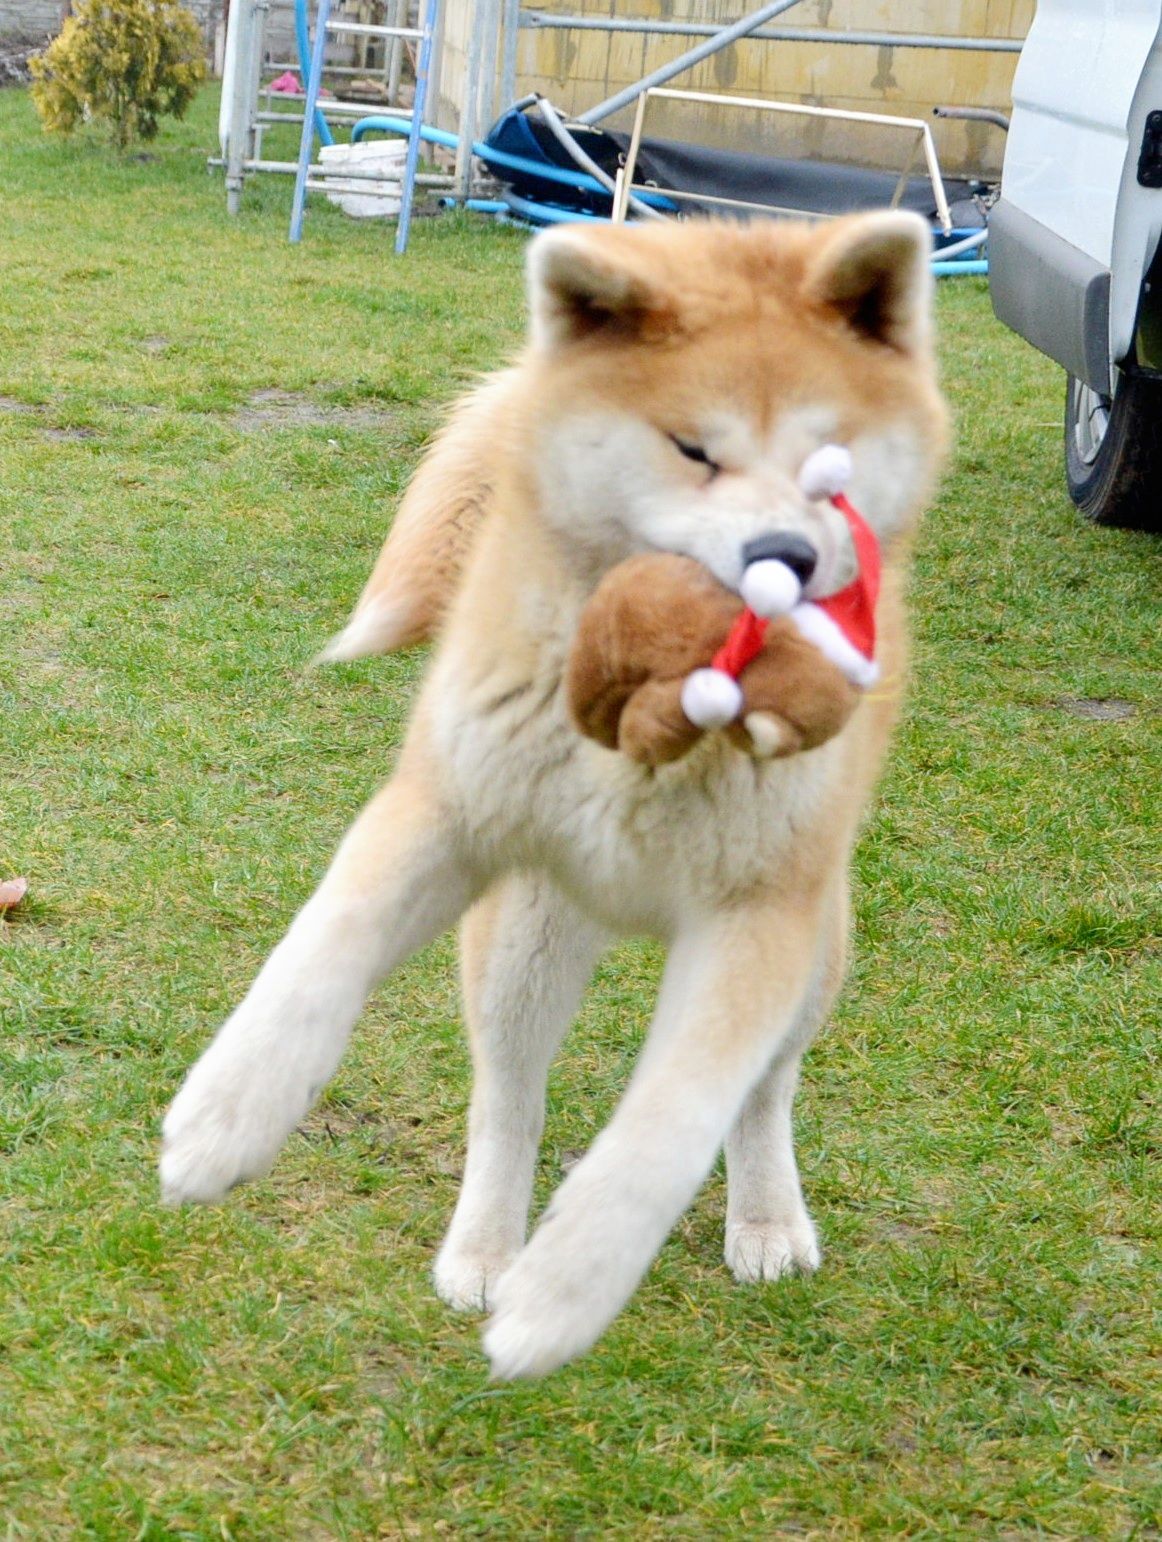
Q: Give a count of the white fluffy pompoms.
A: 3